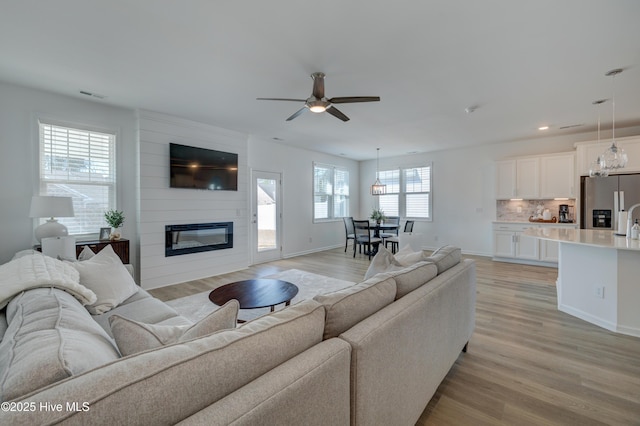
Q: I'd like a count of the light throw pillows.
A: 5